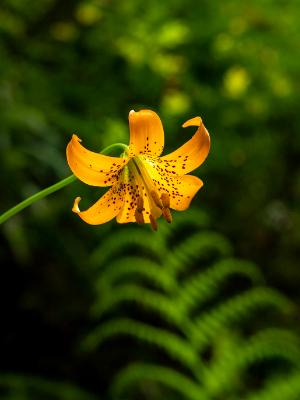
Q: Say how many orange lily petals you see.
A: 6